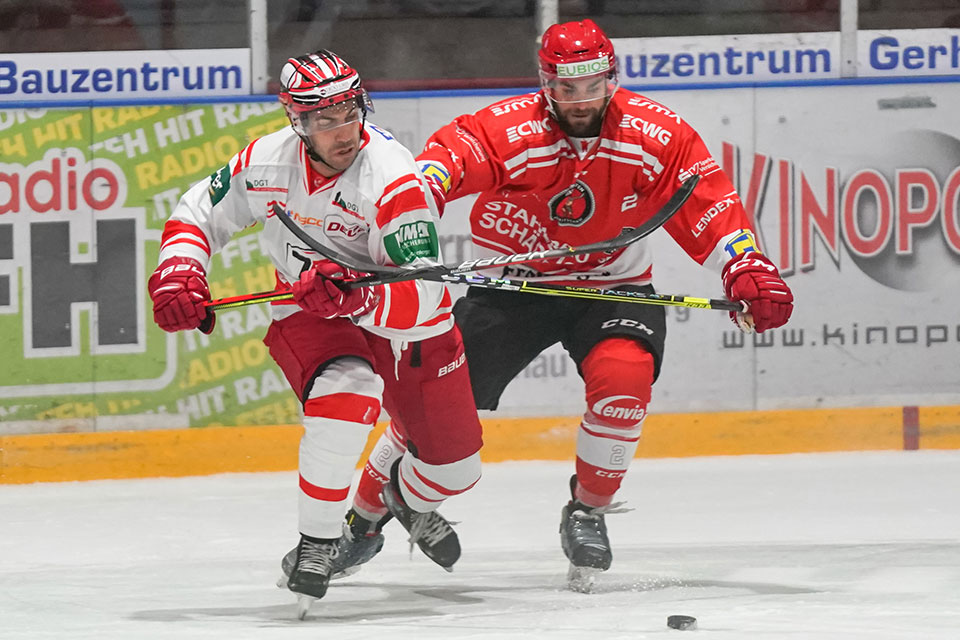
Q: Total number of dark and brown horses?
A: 0